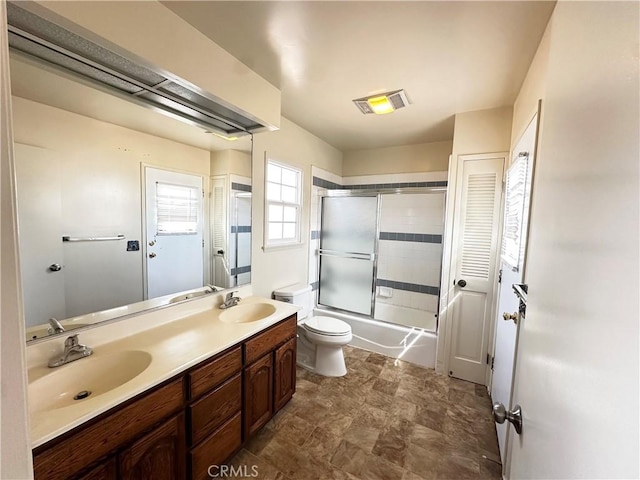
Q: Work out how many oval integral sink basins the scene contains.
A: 2